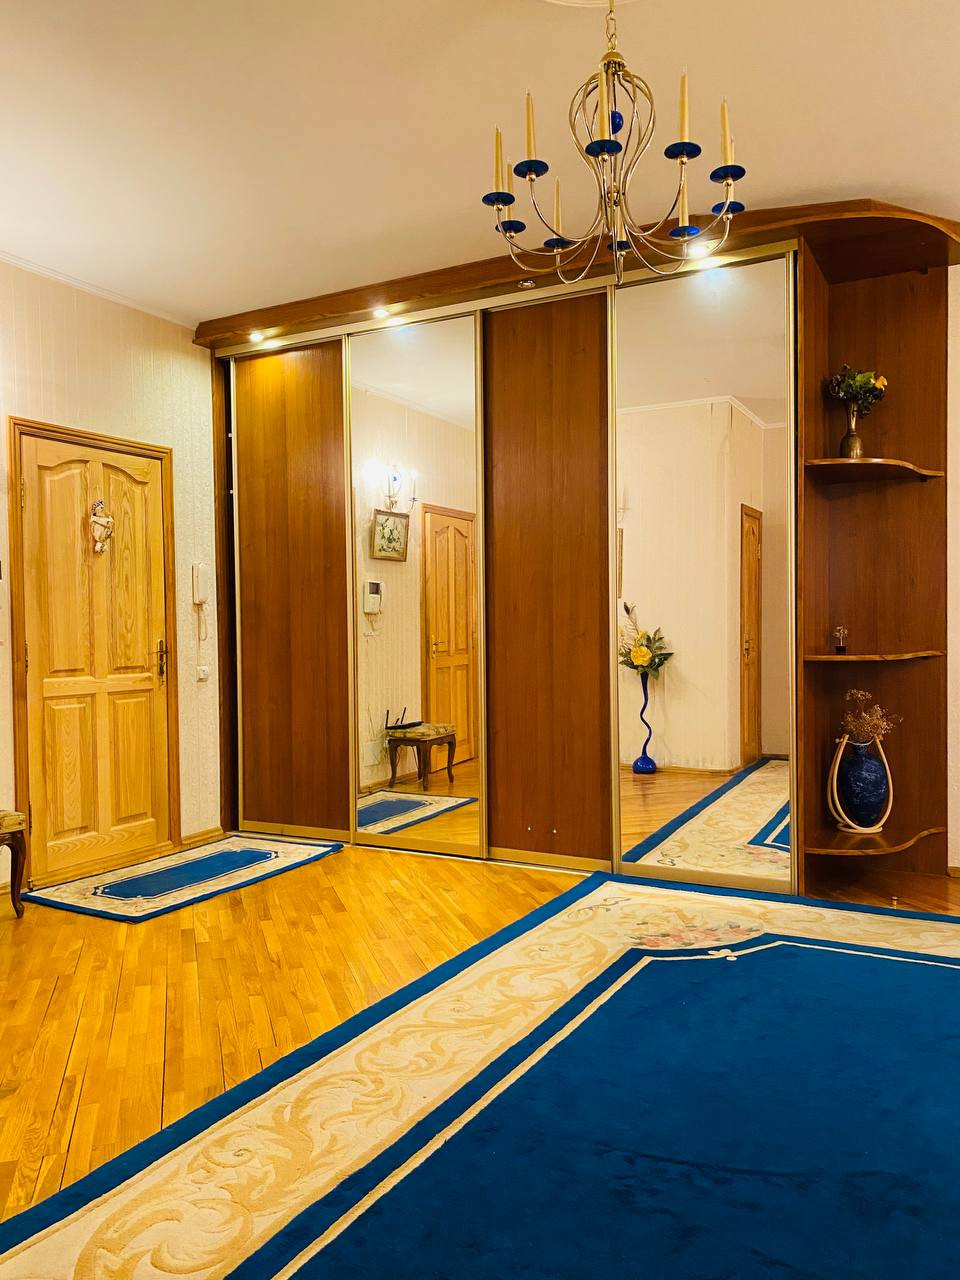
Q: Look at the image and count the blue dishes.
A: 10